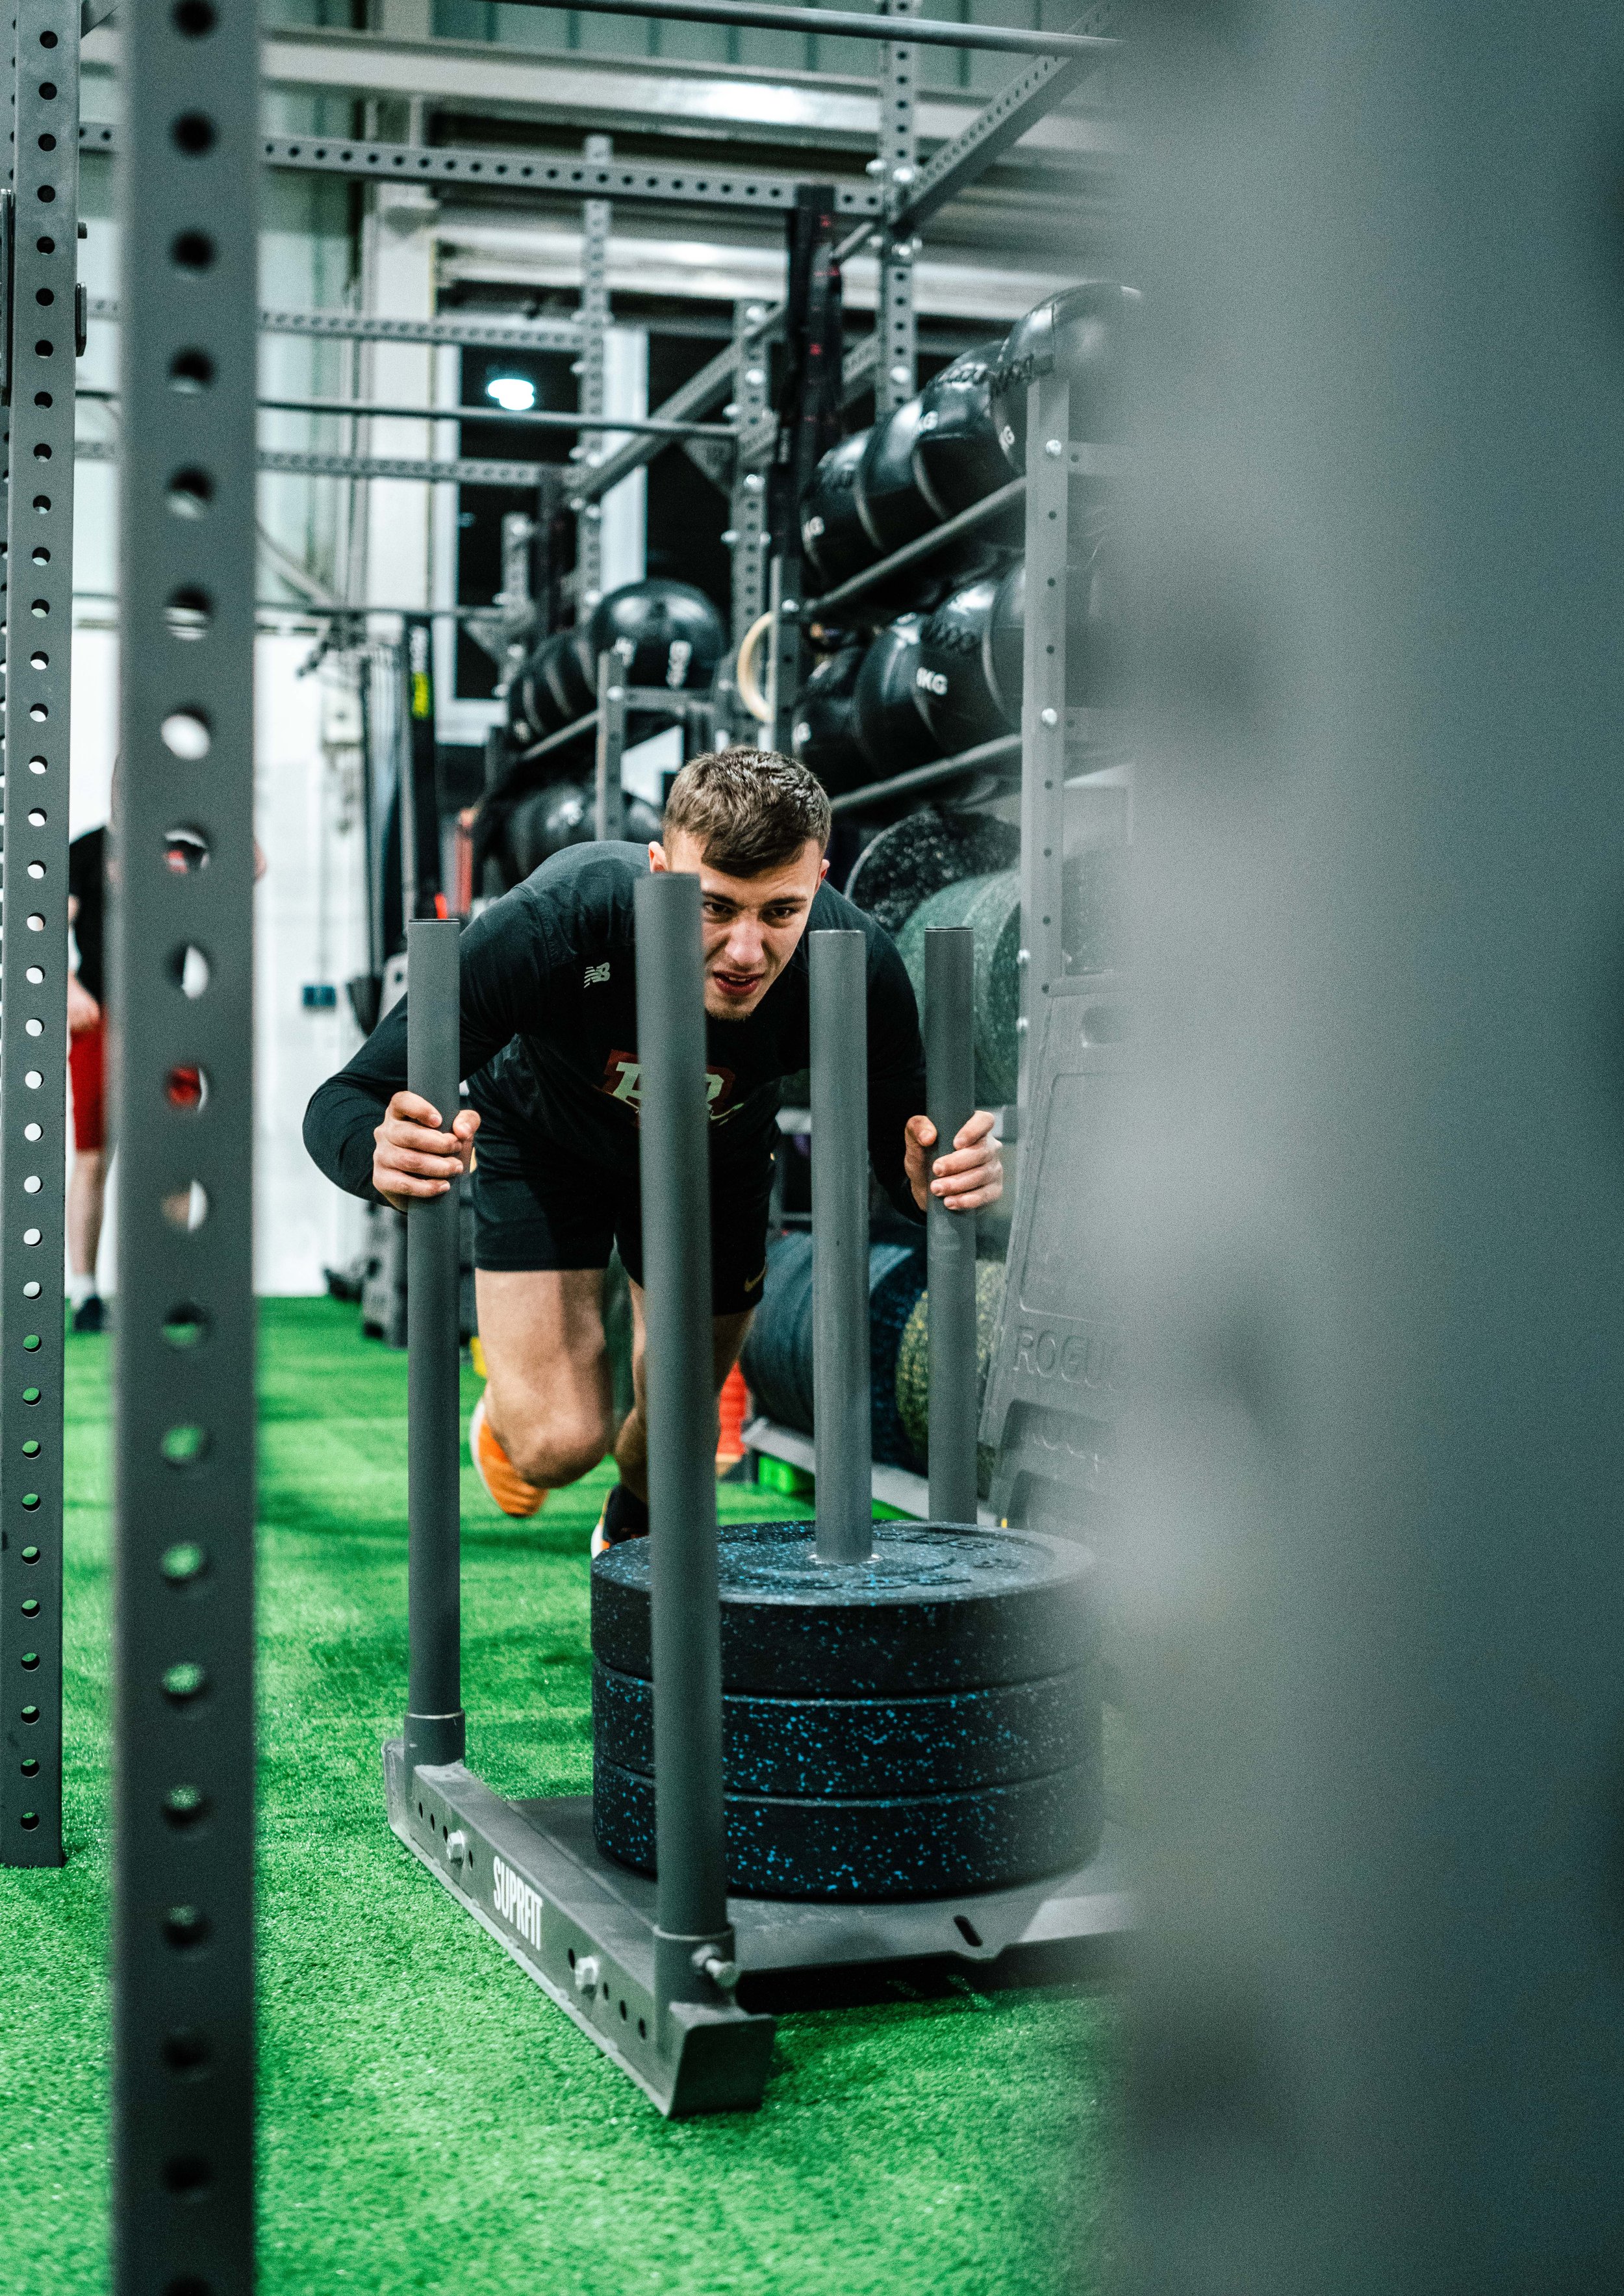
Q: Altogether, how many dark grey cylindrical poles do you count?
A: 4